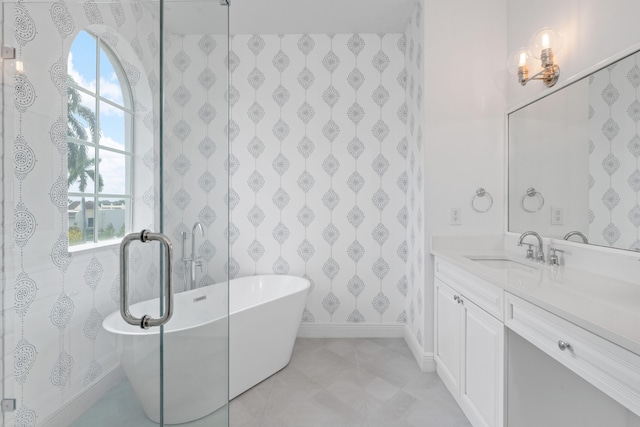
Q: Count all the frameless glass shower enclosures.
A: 1